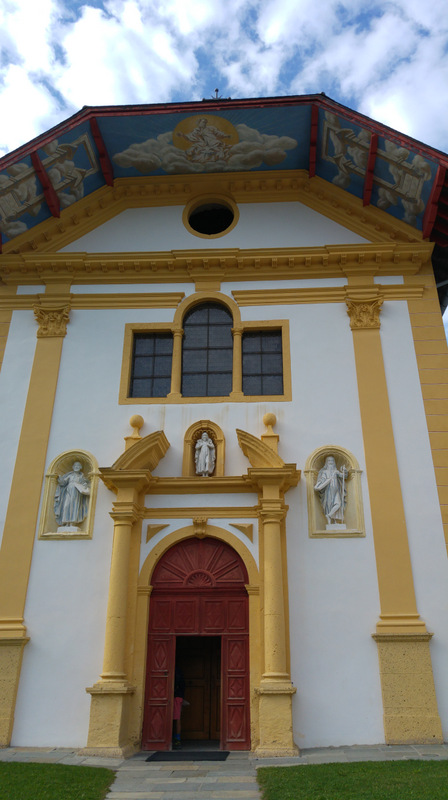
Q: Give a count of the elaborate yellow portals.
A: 1